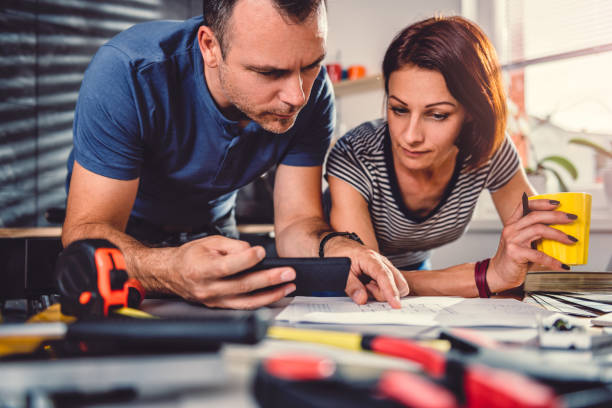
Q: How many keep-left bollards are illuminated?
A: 0